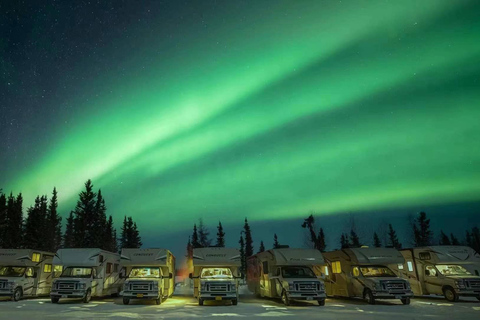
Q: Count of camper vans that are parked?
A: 7